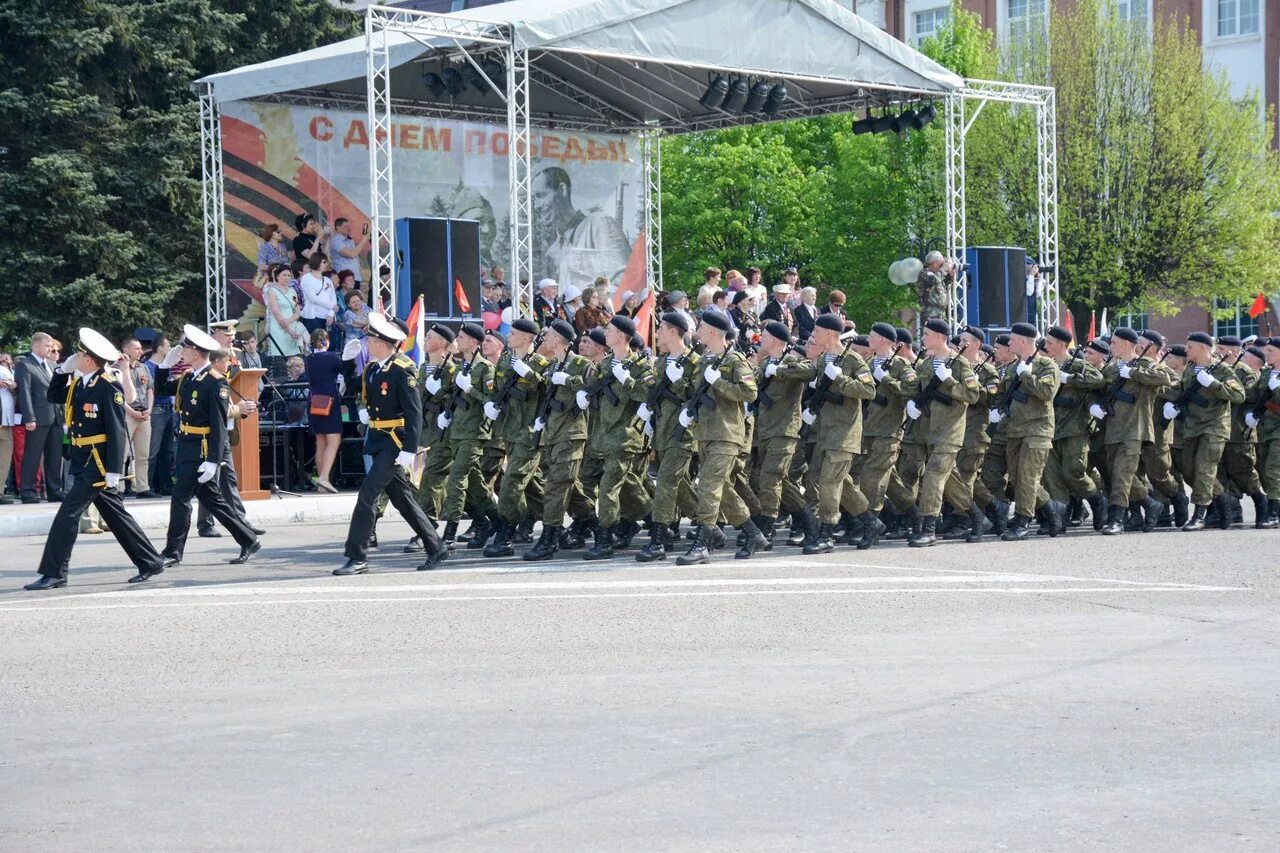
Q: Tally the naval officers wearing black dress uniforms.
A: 3